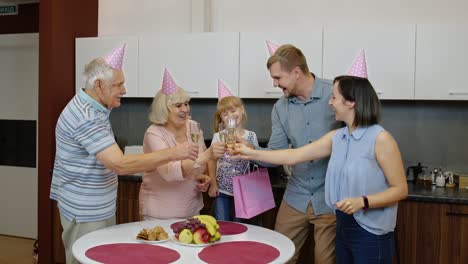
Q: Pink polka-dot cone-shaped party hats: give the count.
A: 5